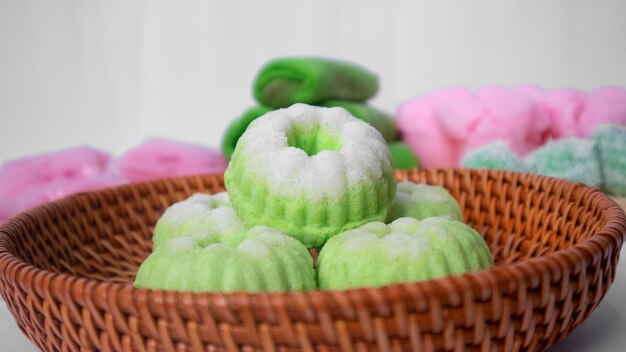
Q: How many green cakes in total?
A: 5